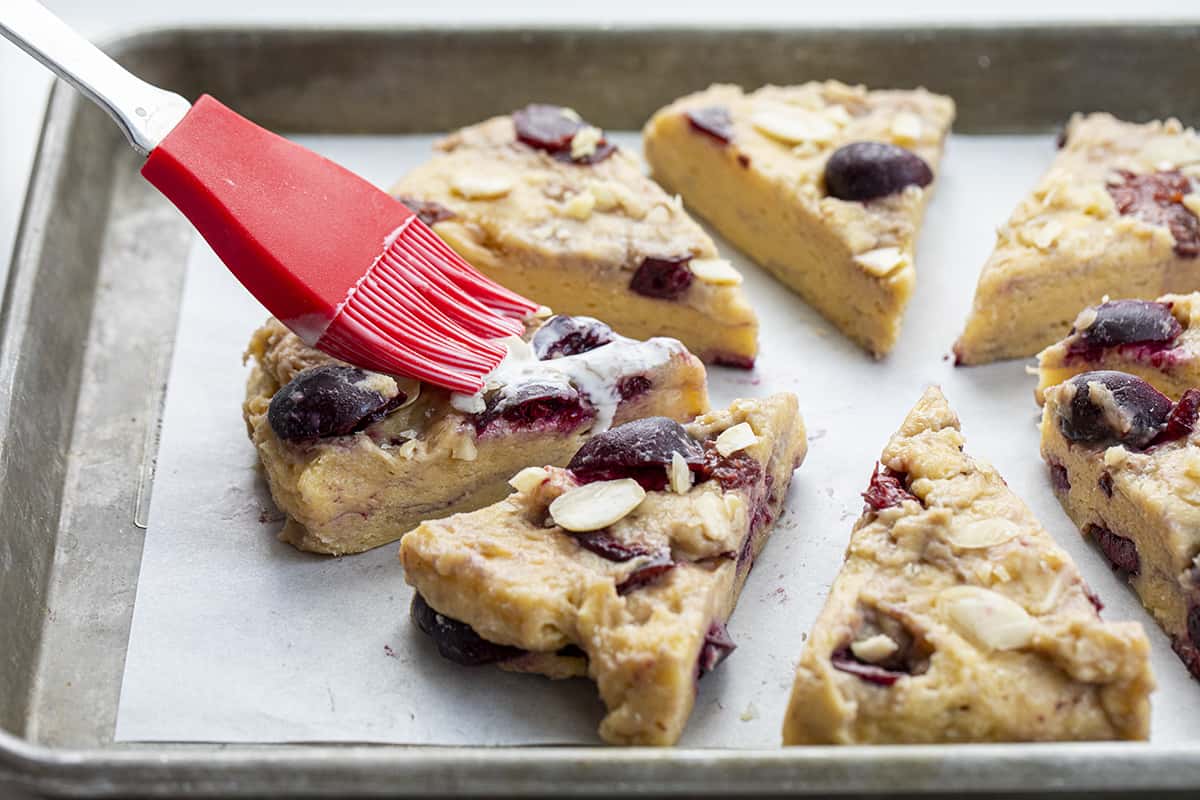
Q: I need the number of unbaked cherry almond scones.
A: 8